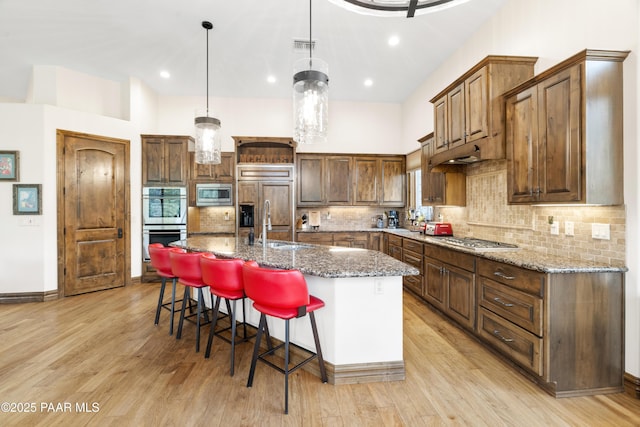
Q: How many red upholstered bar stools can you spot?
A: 4